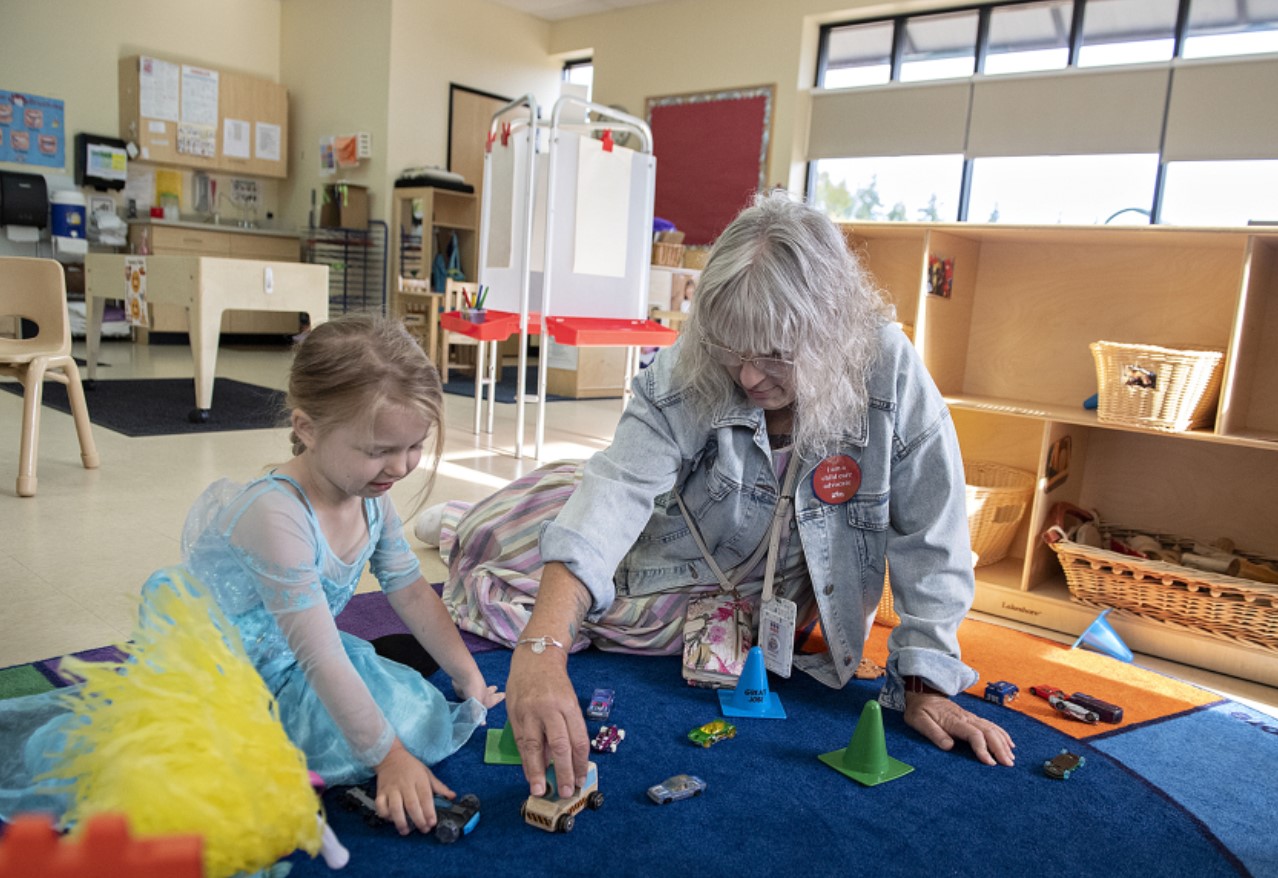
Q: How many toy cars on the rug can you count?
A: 11